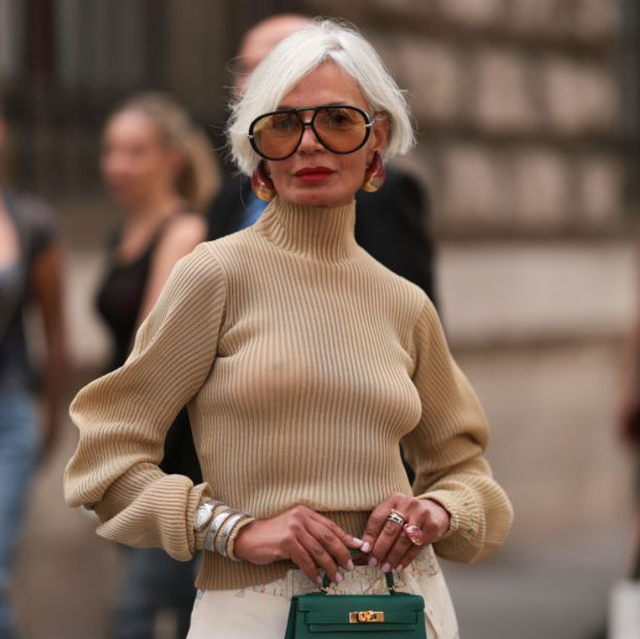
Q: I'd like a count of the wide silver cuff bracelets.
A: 3